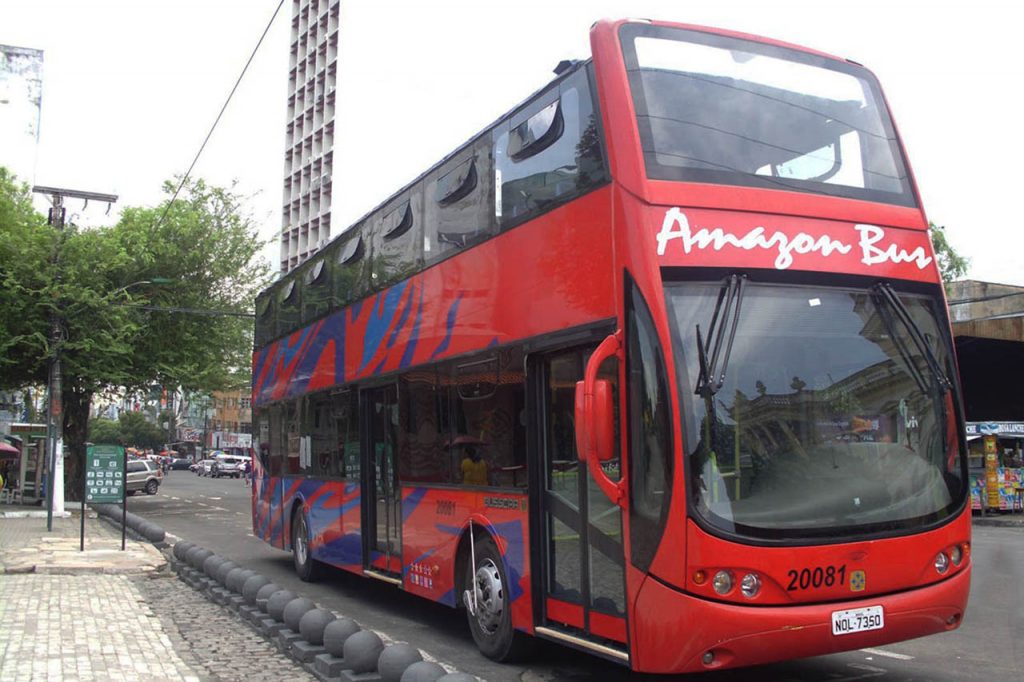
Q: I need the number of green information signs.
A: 1